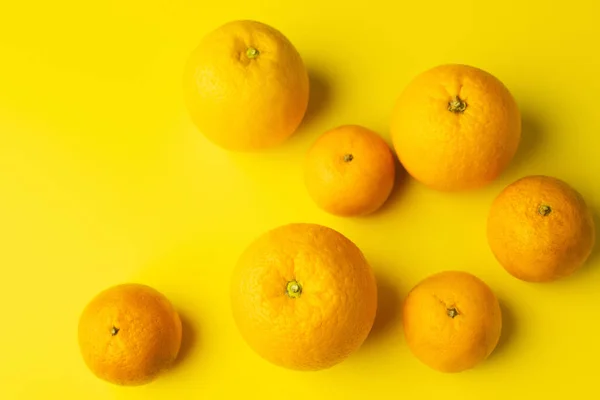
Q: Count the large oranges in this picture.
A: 3